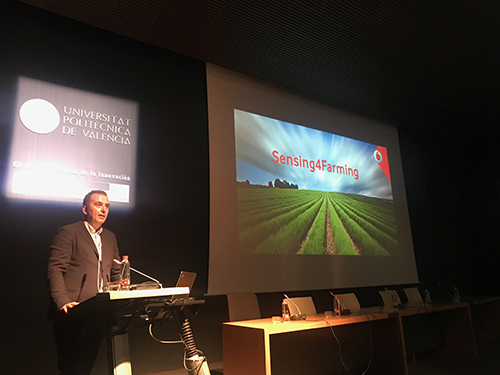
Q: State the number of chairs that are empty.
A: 5